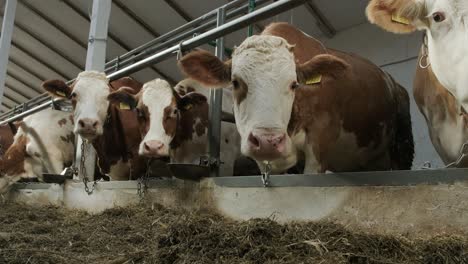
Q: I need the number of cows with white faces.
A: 4